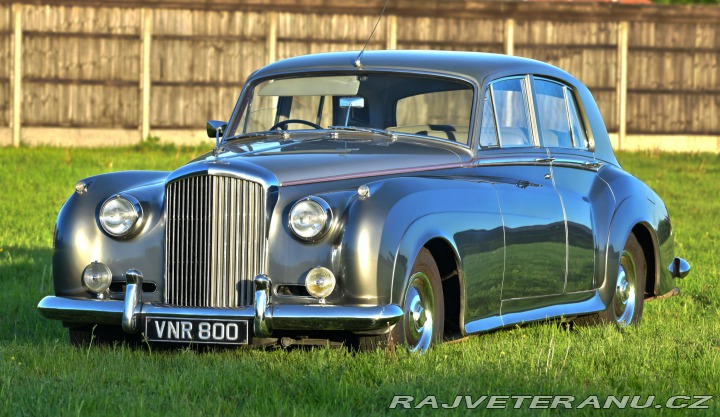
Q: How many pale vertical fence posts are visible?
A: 6